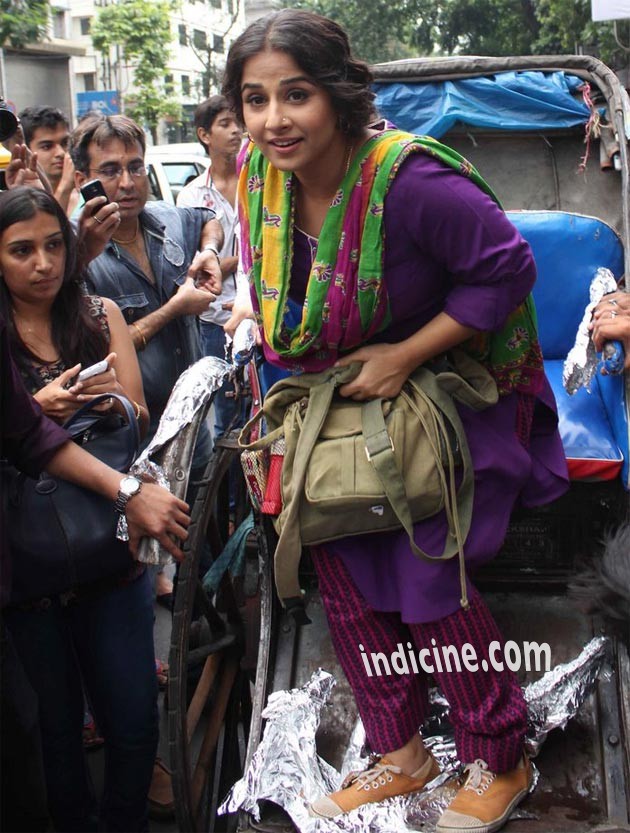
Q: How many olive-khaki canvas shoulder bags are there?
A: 1